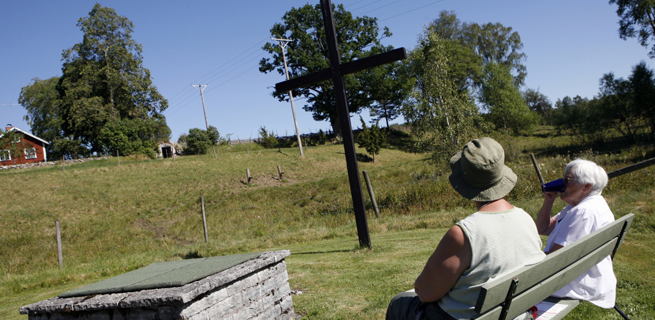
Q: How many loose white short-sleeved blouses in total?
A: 1